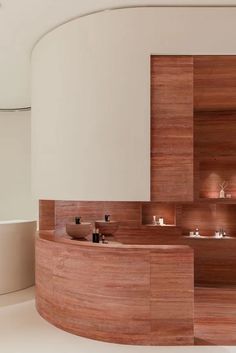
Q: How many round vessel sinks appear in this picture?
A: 2